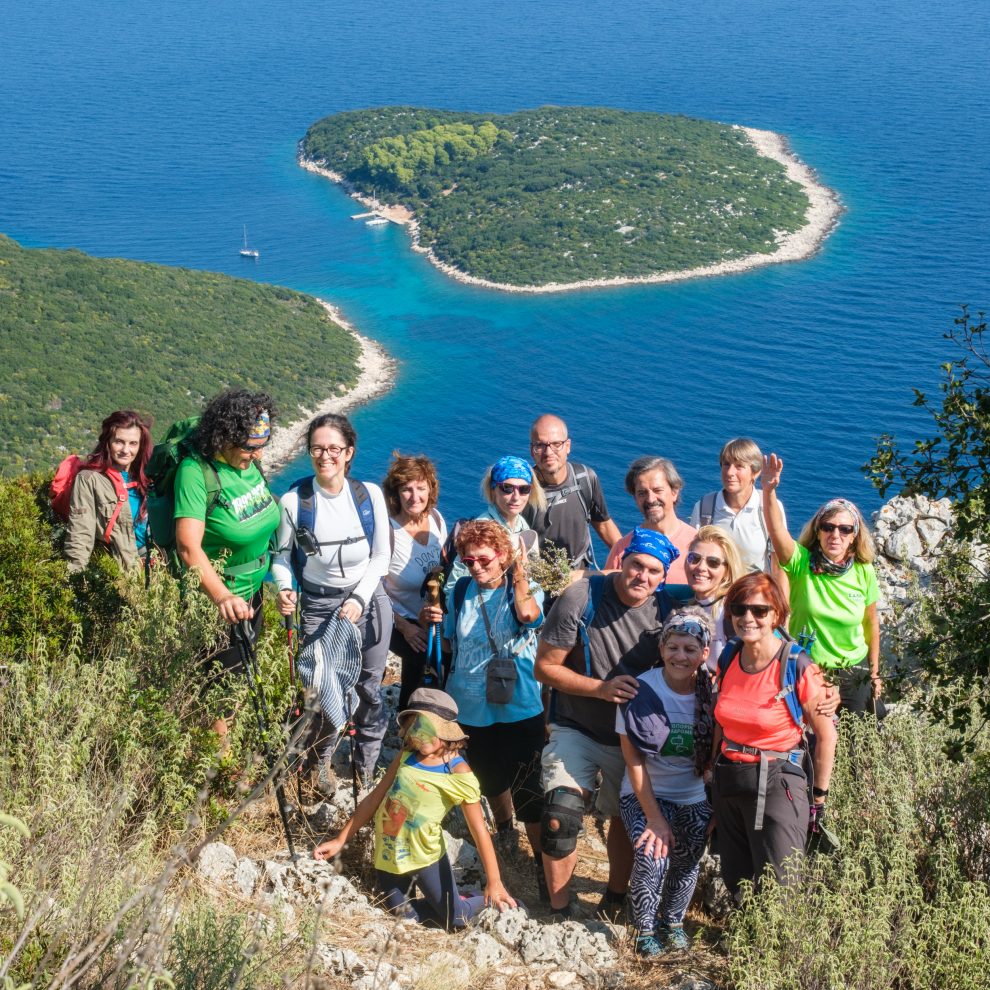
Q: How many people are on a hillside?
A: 15